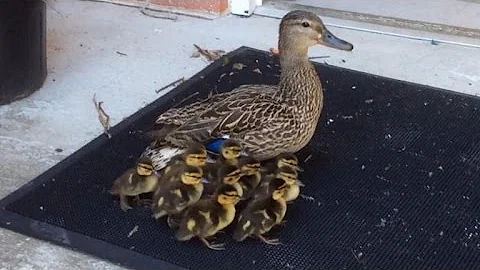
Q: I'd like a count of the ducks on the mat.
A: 11